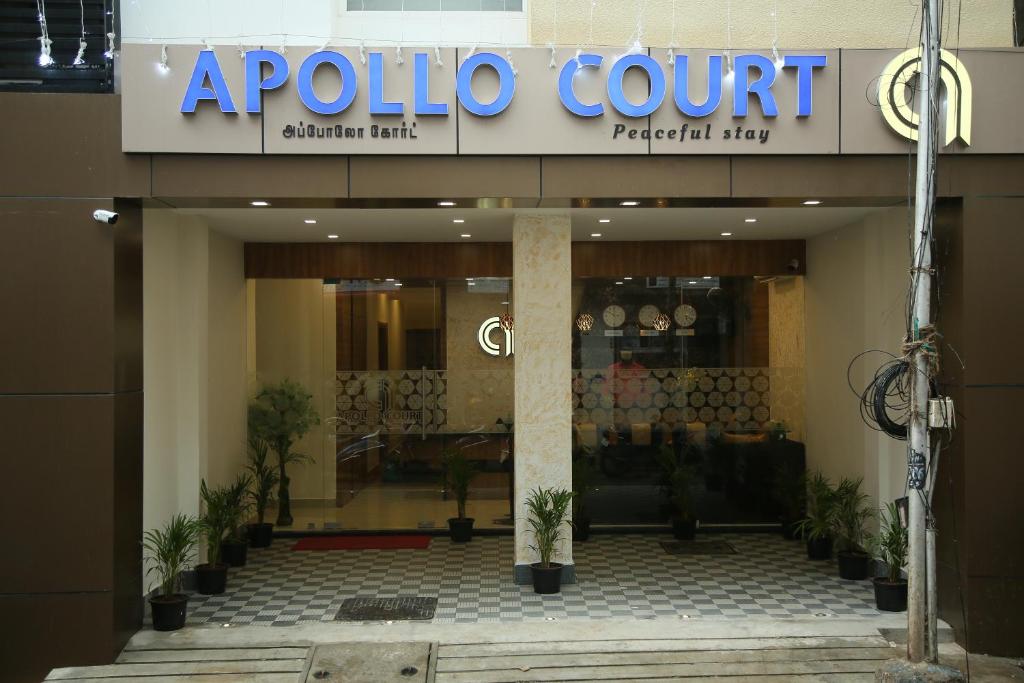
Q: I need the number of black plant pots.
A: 12